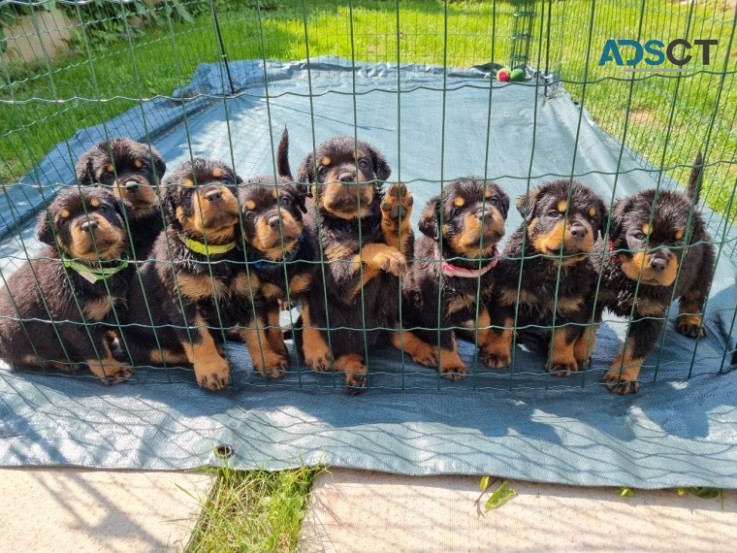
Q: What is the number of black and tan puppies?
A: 8